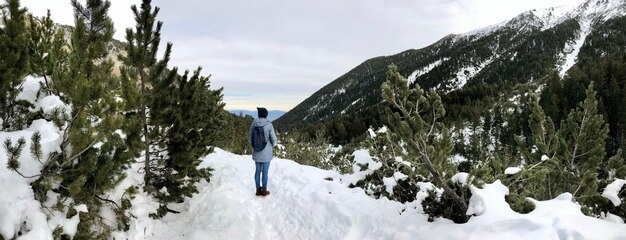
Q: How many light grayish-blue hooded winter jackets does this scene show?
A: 1